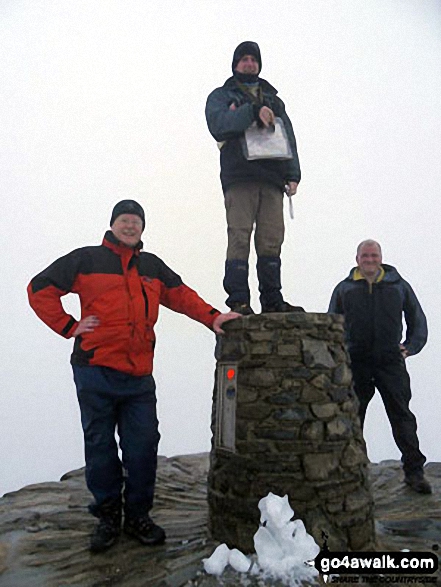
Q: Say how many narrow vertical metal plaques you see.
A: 1